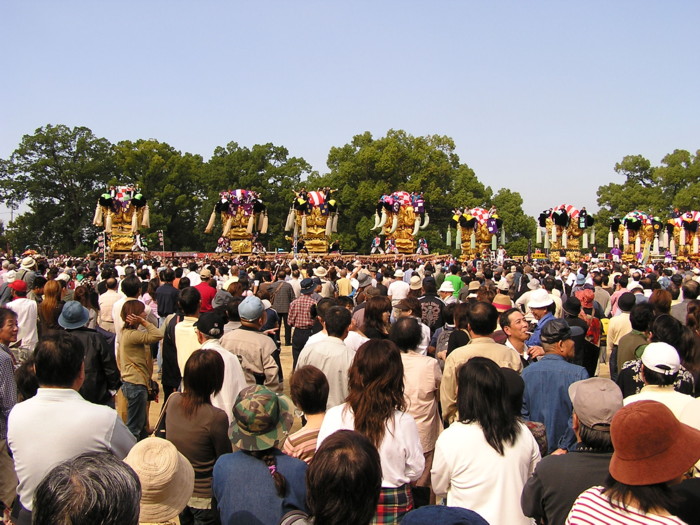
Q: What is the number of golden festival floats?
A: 8